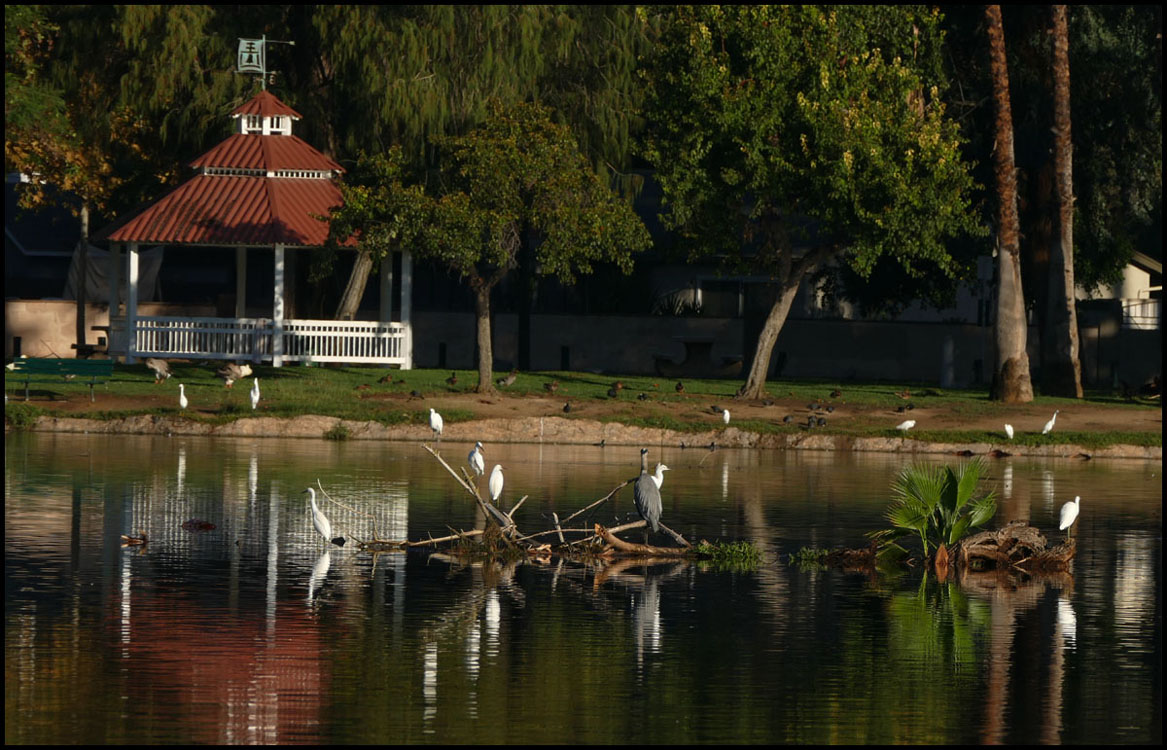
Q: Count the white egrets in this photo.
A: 12